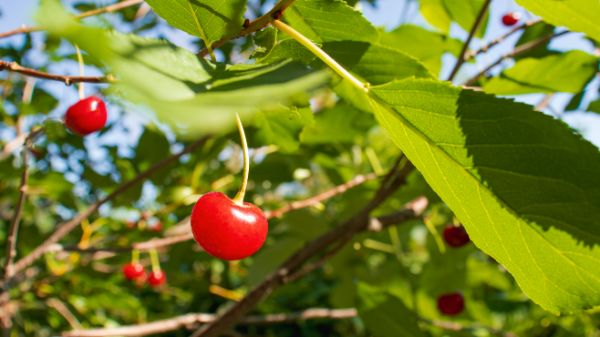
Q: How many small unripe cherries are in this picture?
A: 0